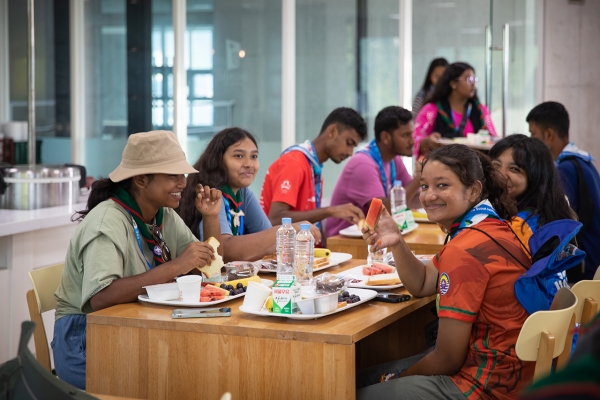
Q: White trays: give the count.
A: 7